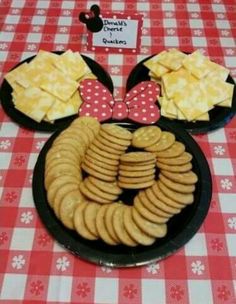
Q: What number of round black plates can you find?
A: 3